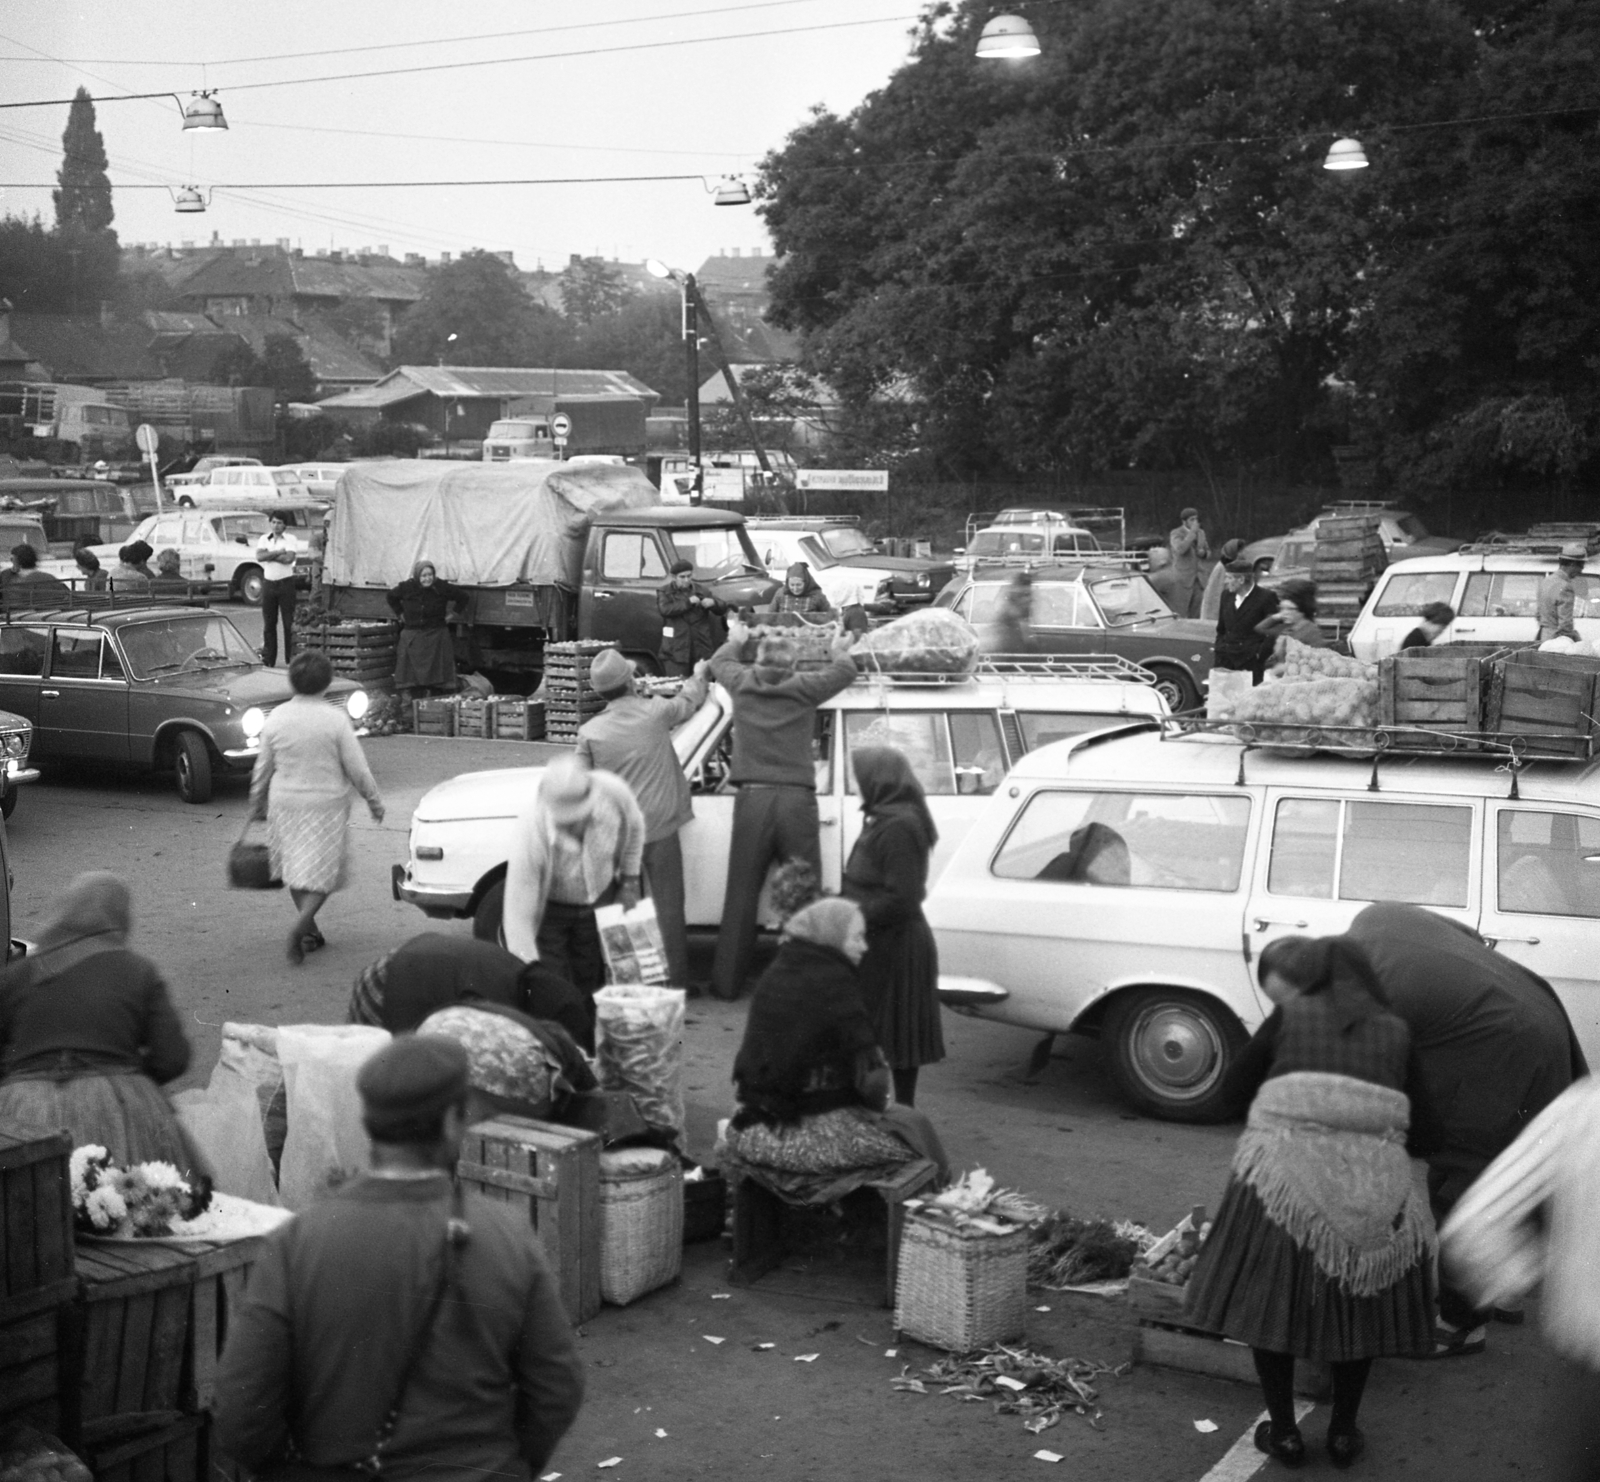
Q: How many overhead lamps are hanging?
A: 5